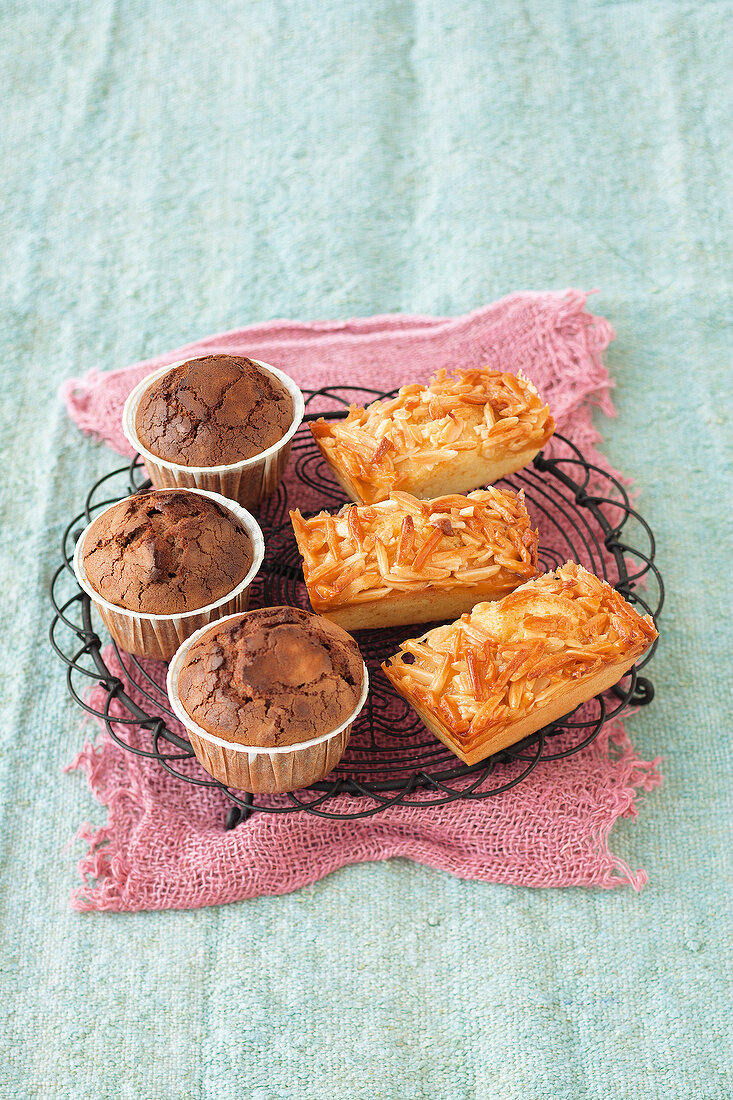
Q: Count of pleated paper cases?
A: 3